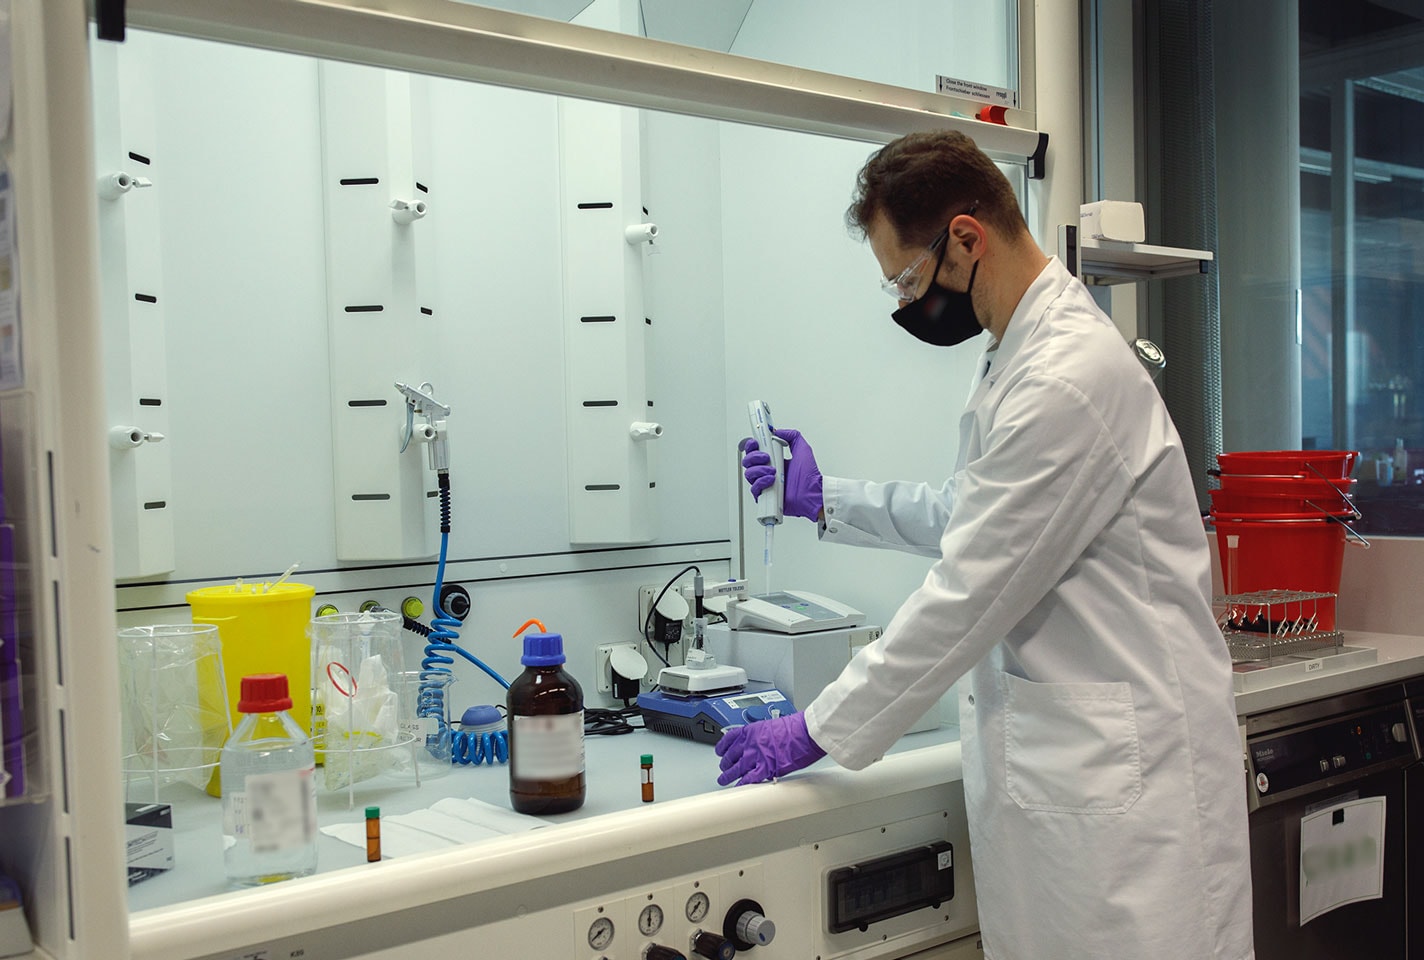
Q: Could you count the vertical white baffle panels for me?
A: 3